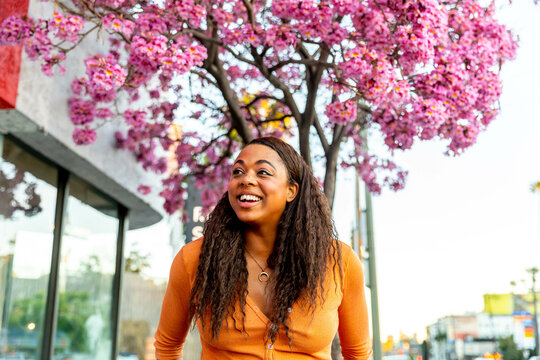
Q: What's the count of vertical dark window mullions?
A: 2